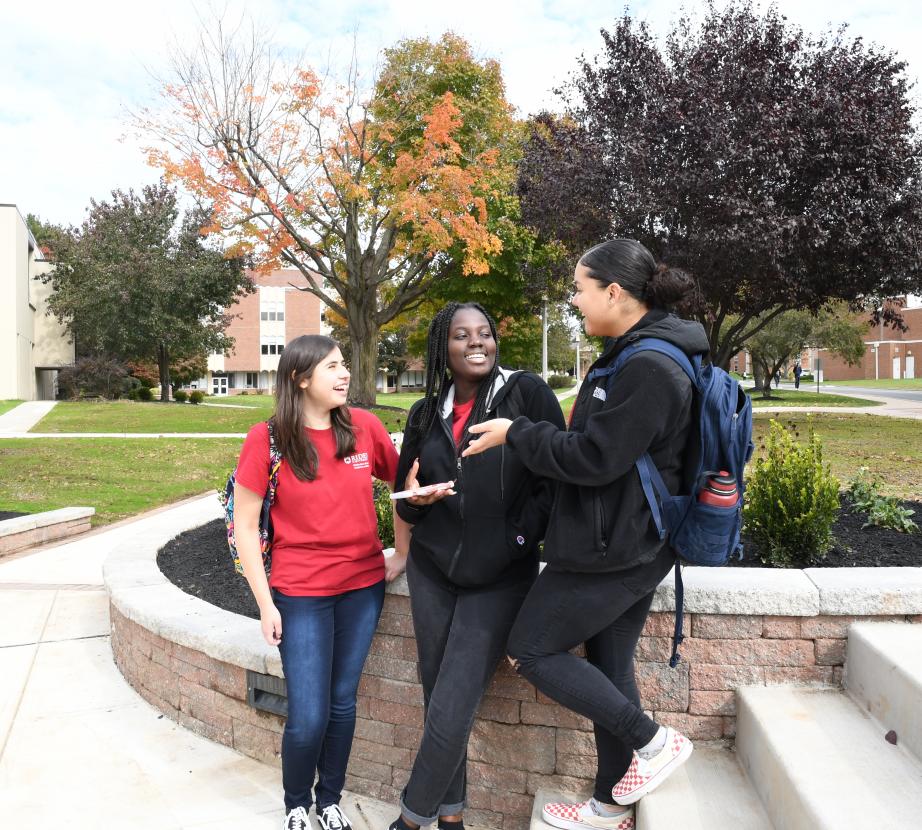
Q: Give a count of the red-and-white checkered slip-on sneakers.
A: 2